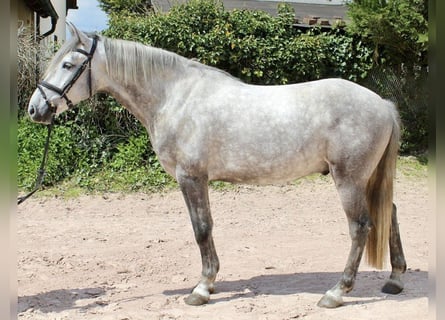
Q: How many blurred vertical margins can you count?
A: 2